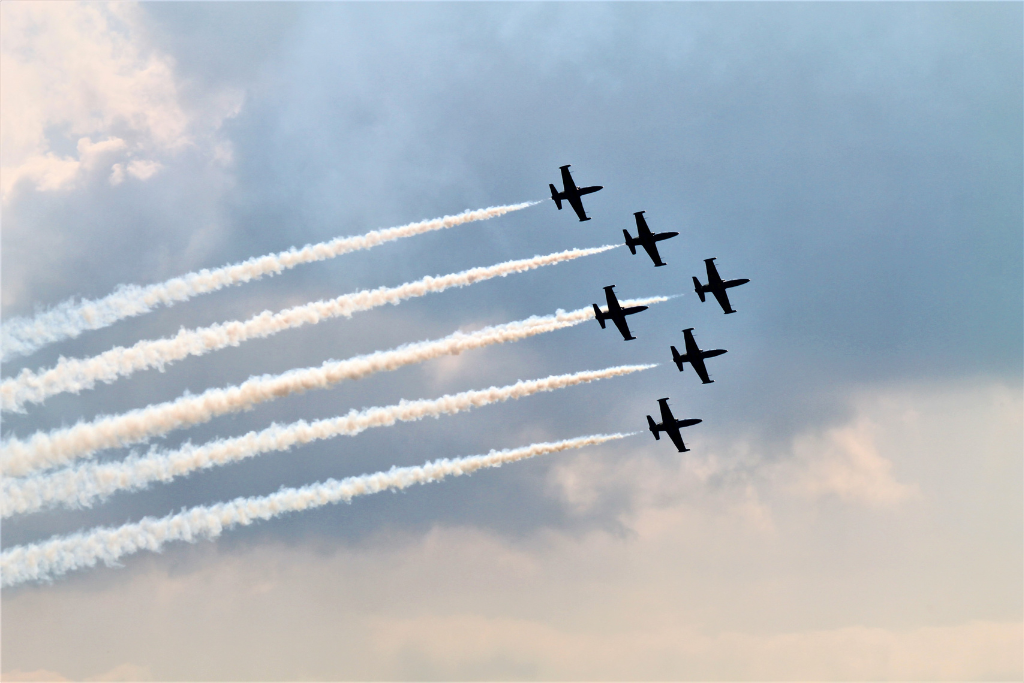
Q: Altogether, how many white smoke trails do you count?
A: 5